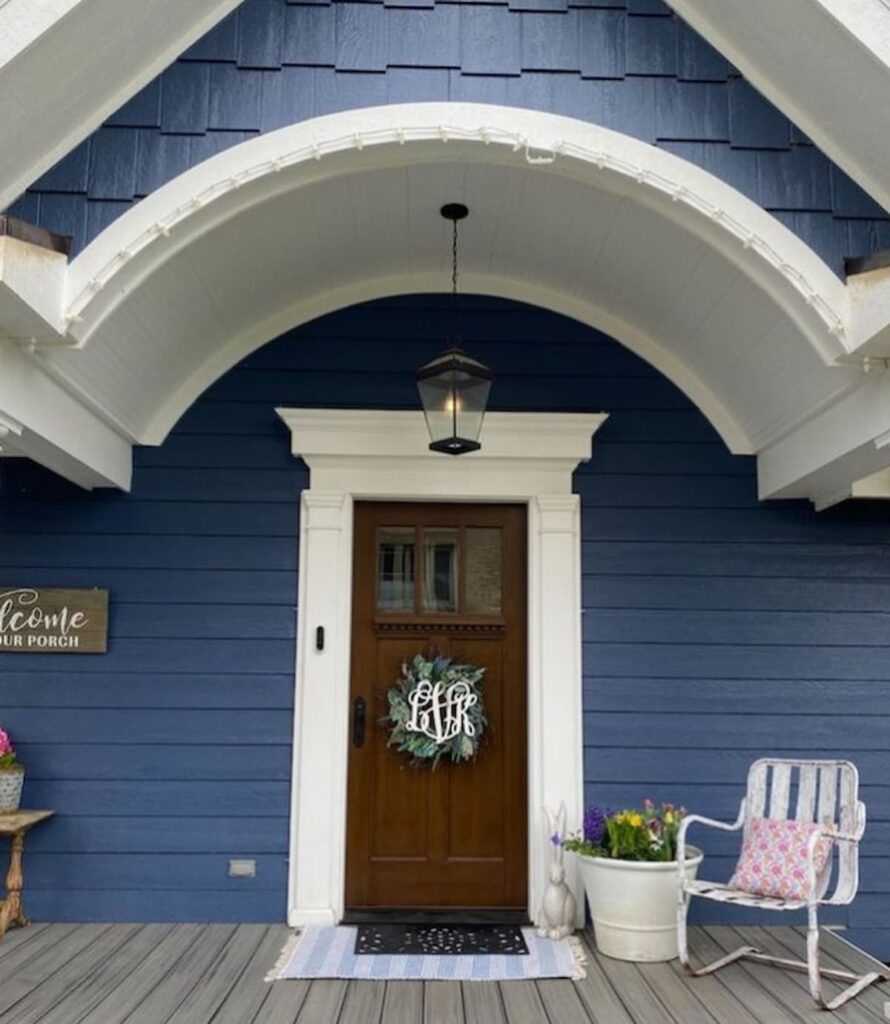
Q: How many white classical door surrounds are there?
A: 1